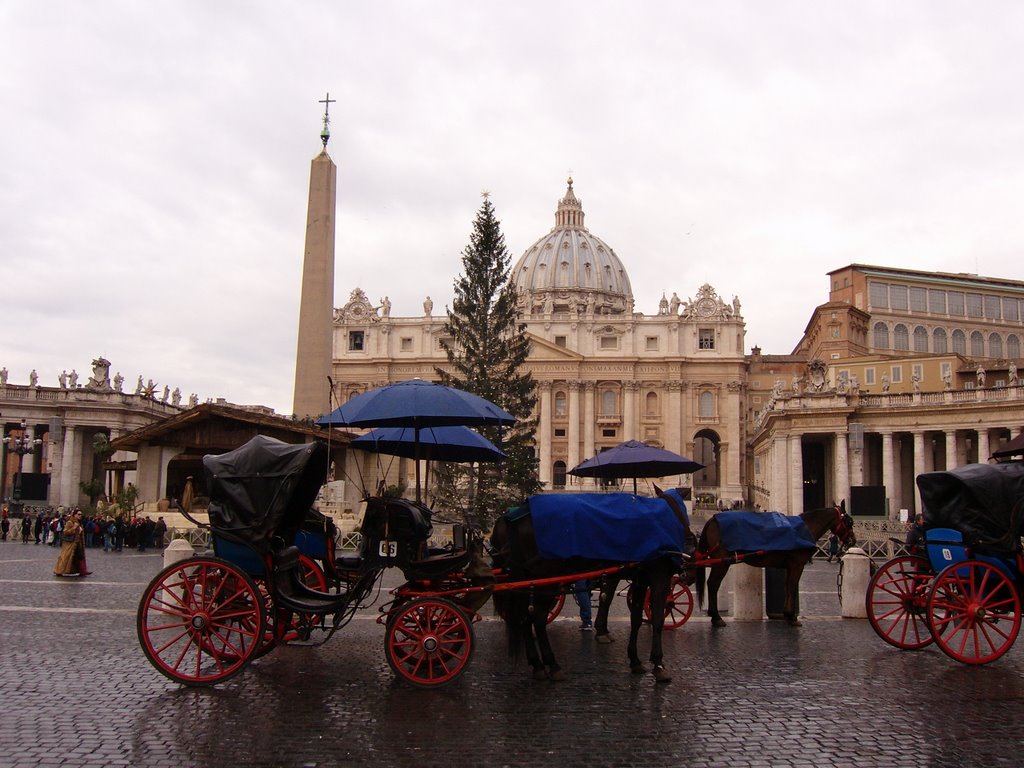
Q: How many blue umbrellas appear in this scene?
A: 3